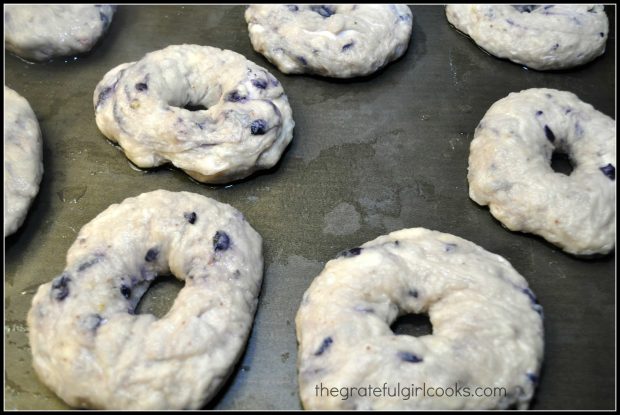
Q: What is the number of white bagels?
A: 8